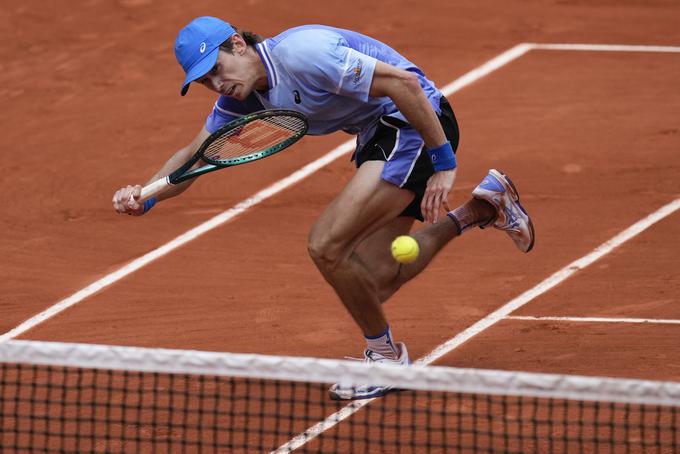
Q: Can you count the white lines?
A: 4